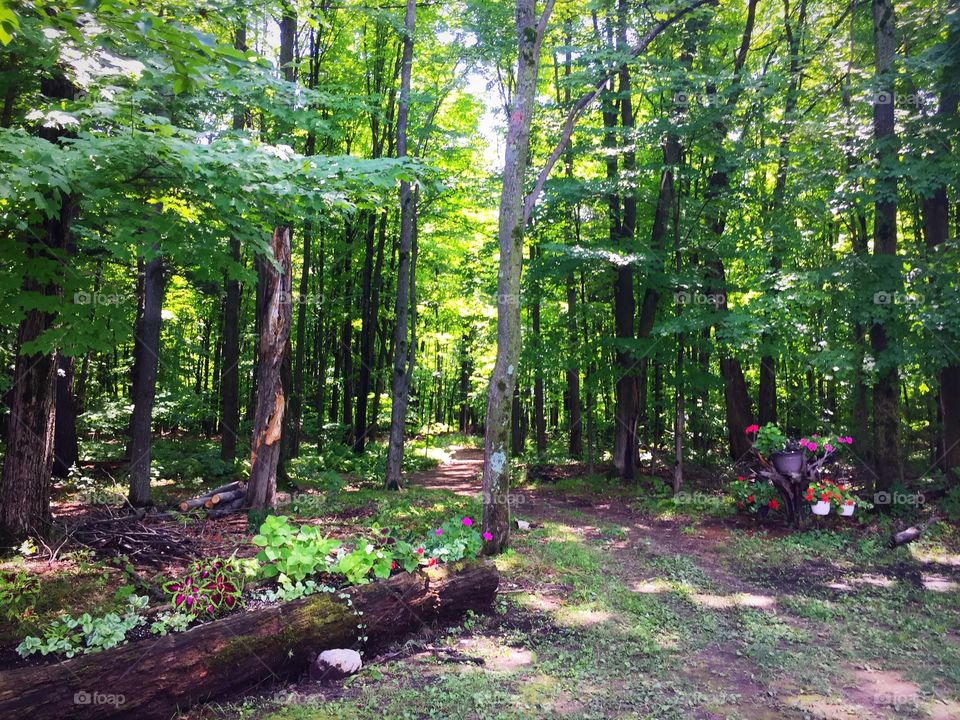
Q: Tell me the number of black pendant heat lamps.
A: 0